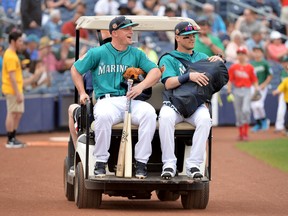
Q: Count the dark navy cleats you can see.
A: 2